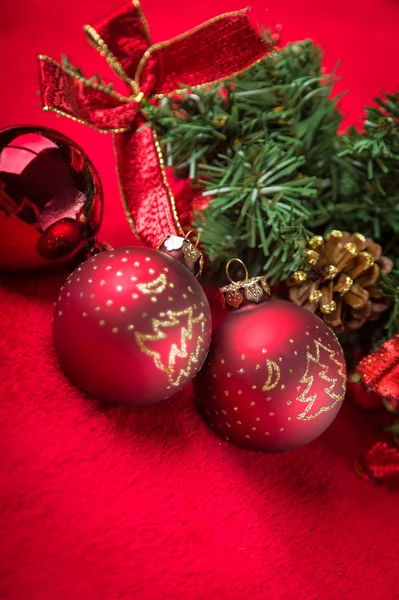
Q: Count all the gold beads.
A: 11